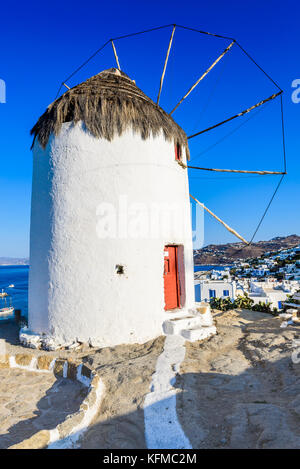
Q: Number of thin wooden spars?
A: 7